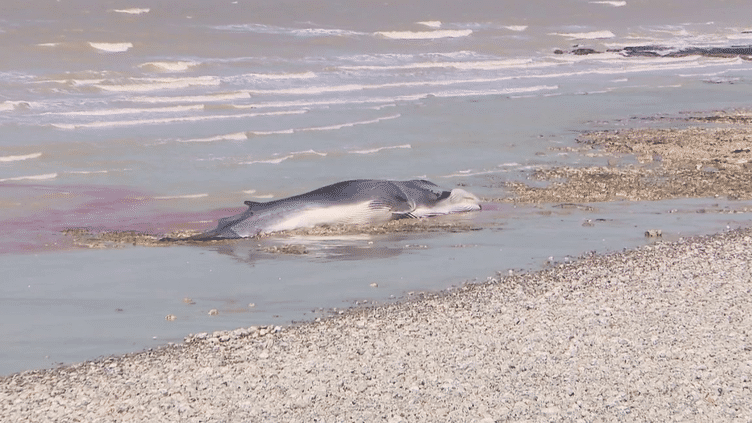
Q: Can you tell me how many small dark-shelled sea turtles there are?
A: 0